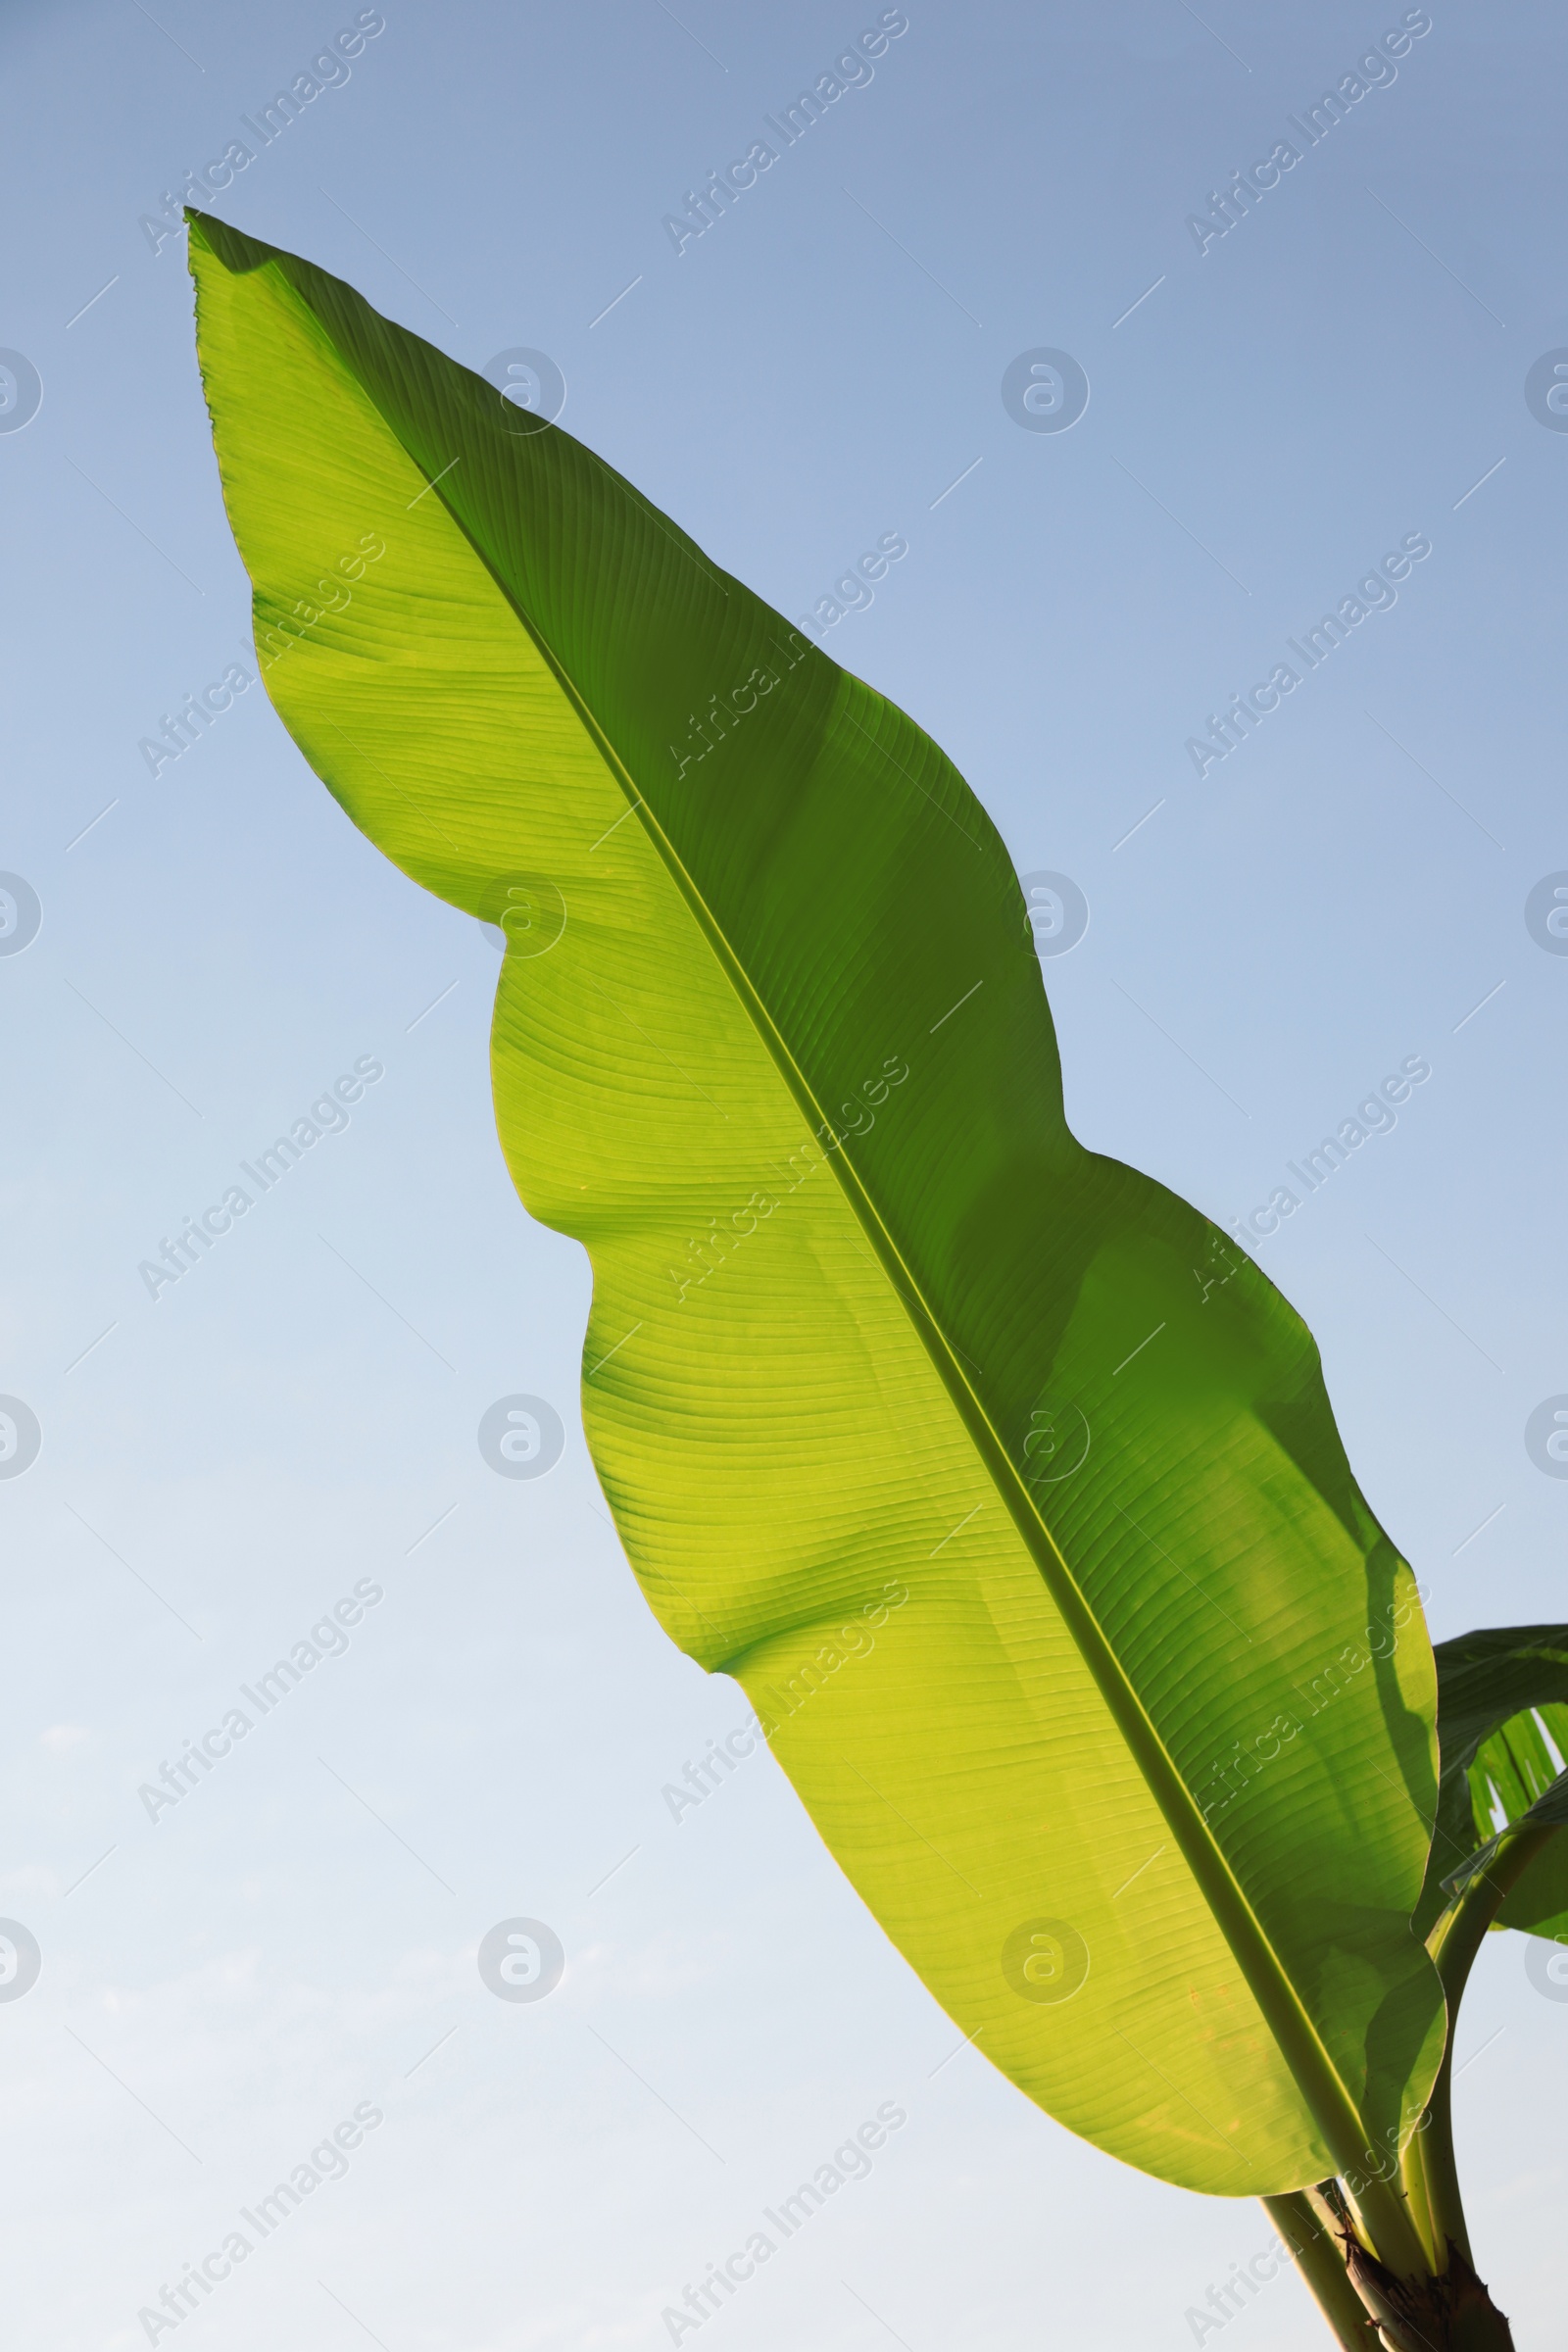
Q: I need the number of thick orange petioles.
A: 0